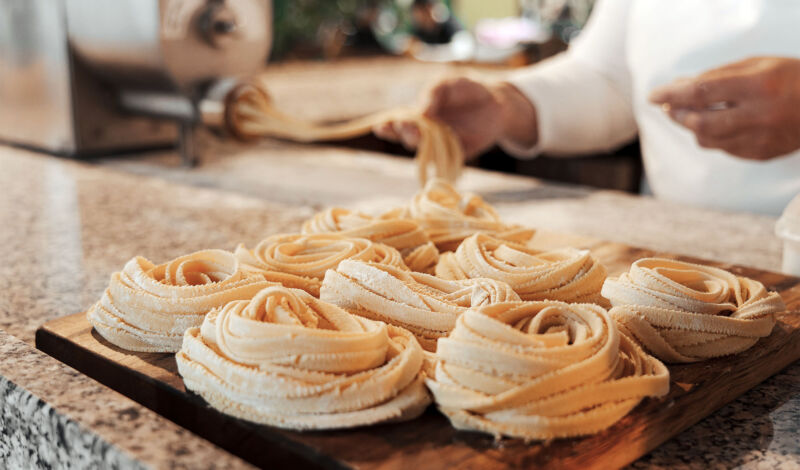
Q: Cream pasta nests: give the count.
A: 9